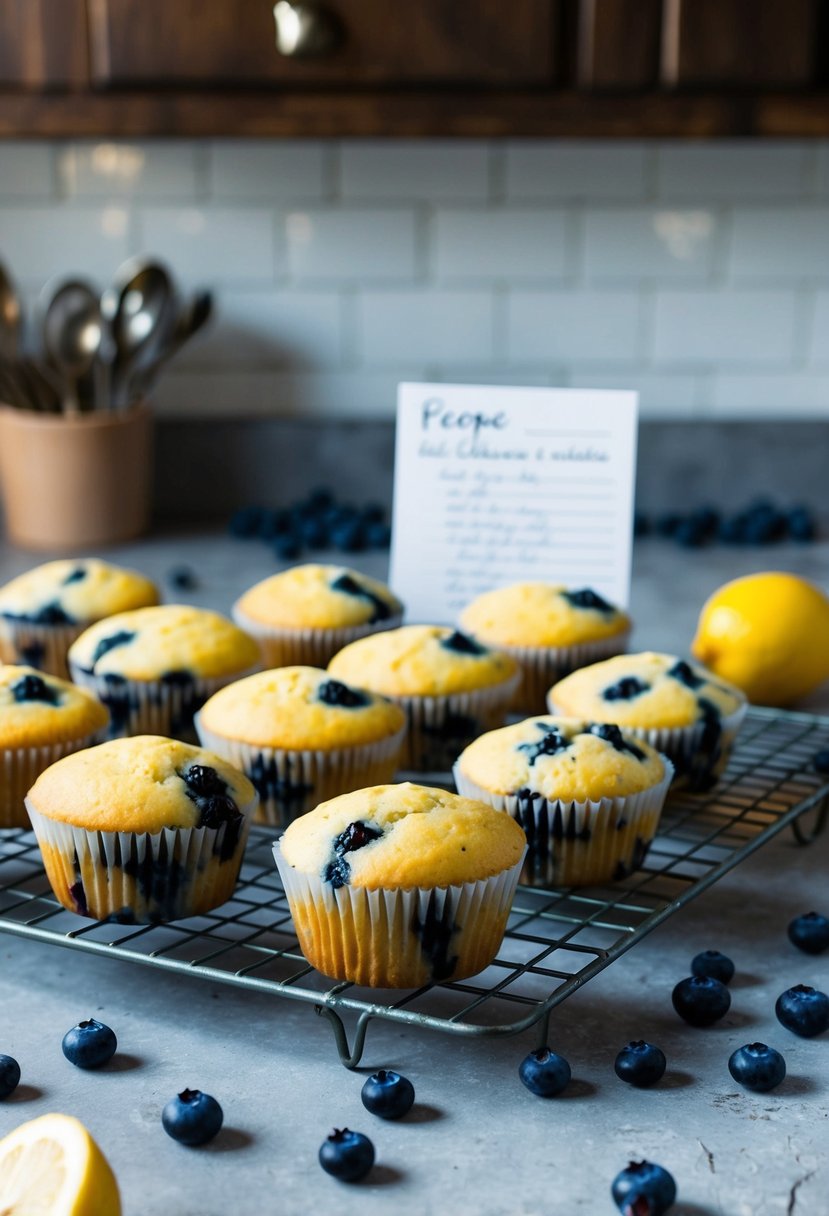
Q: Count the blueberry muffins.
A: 11